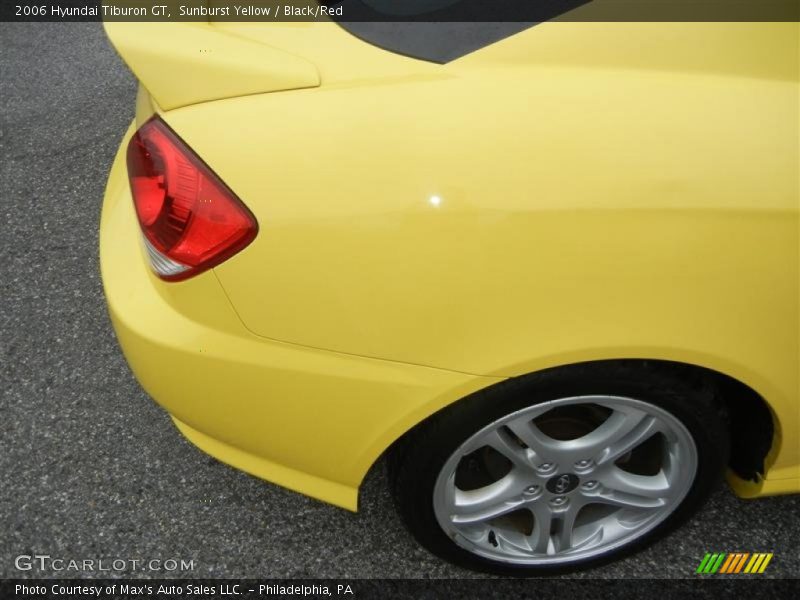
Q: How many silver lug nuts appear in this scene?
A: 5